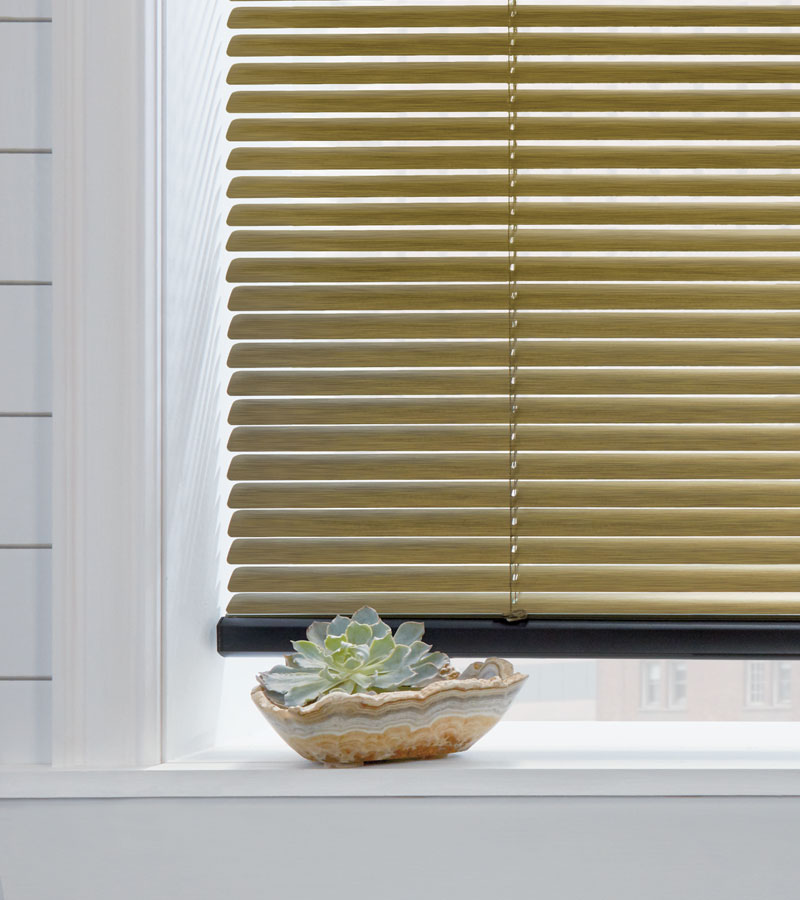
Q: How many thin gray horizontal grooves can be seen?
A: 6